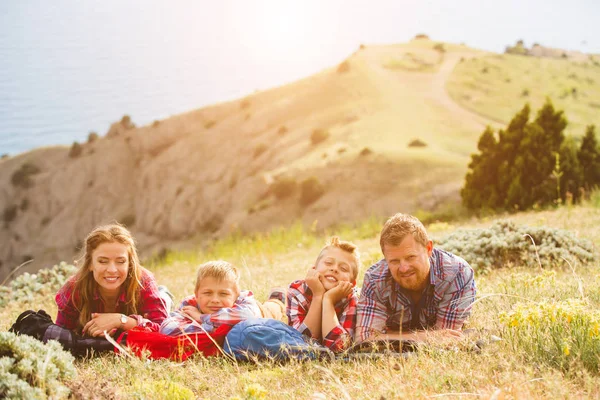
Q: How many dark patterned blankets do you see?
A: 1